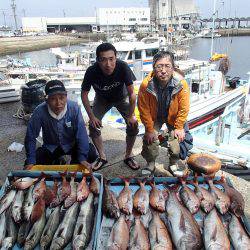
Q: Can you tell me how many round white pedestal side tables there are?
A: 0